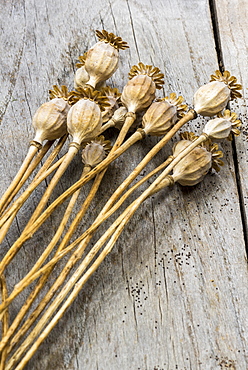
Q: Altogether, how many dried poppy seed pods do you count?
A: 13